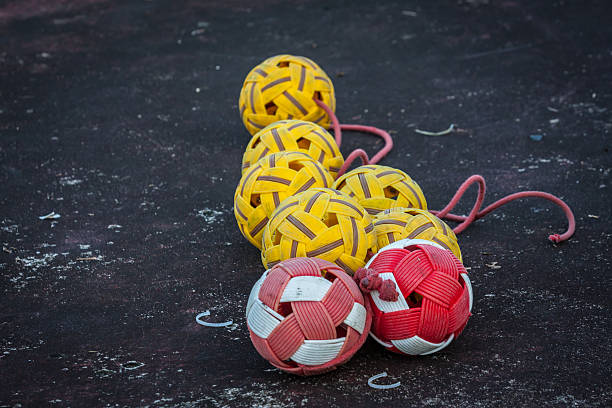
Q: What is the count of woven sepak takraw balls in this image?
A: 8